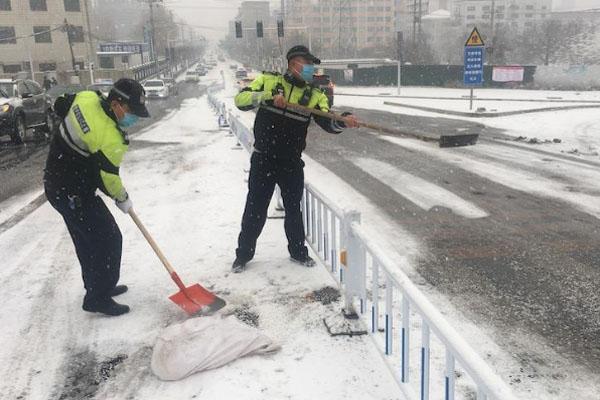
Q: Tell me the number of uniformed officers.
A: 2